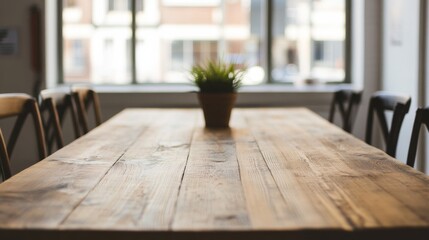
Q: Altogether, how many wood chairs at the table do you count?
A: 6